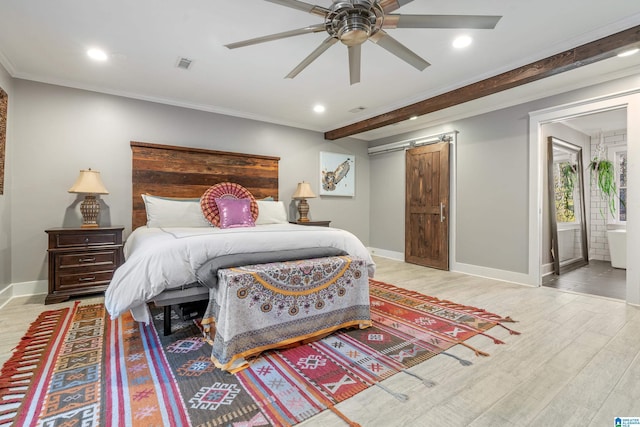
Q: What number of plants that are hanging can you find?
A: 1